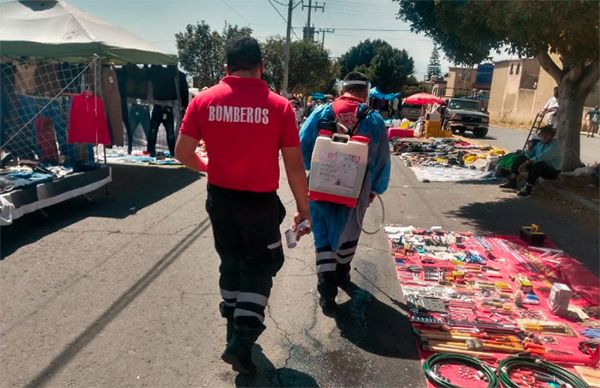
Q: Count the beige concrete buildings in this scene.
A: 2